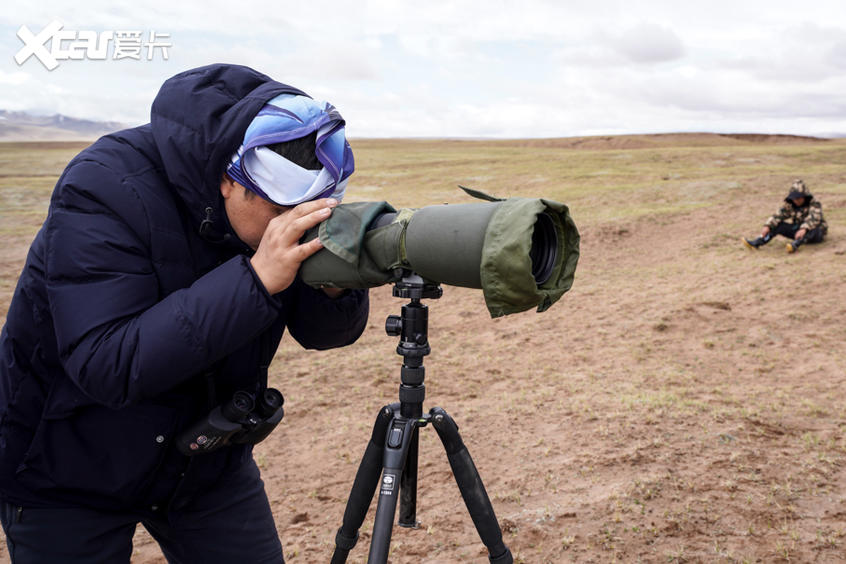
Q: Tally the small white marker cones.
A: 0